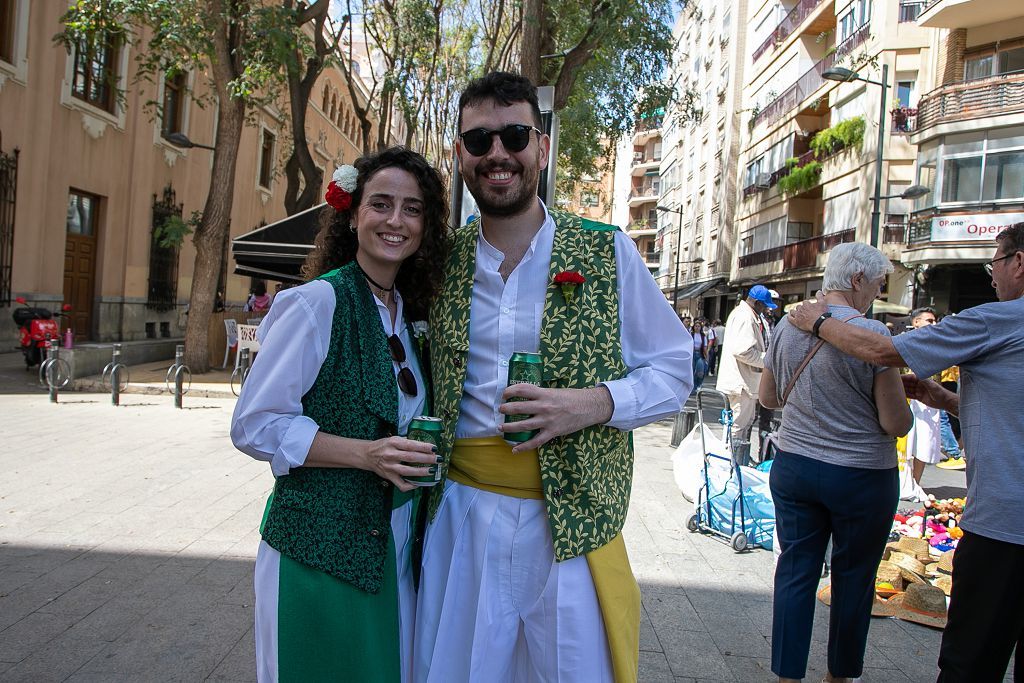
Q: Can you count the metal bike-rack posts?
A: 4